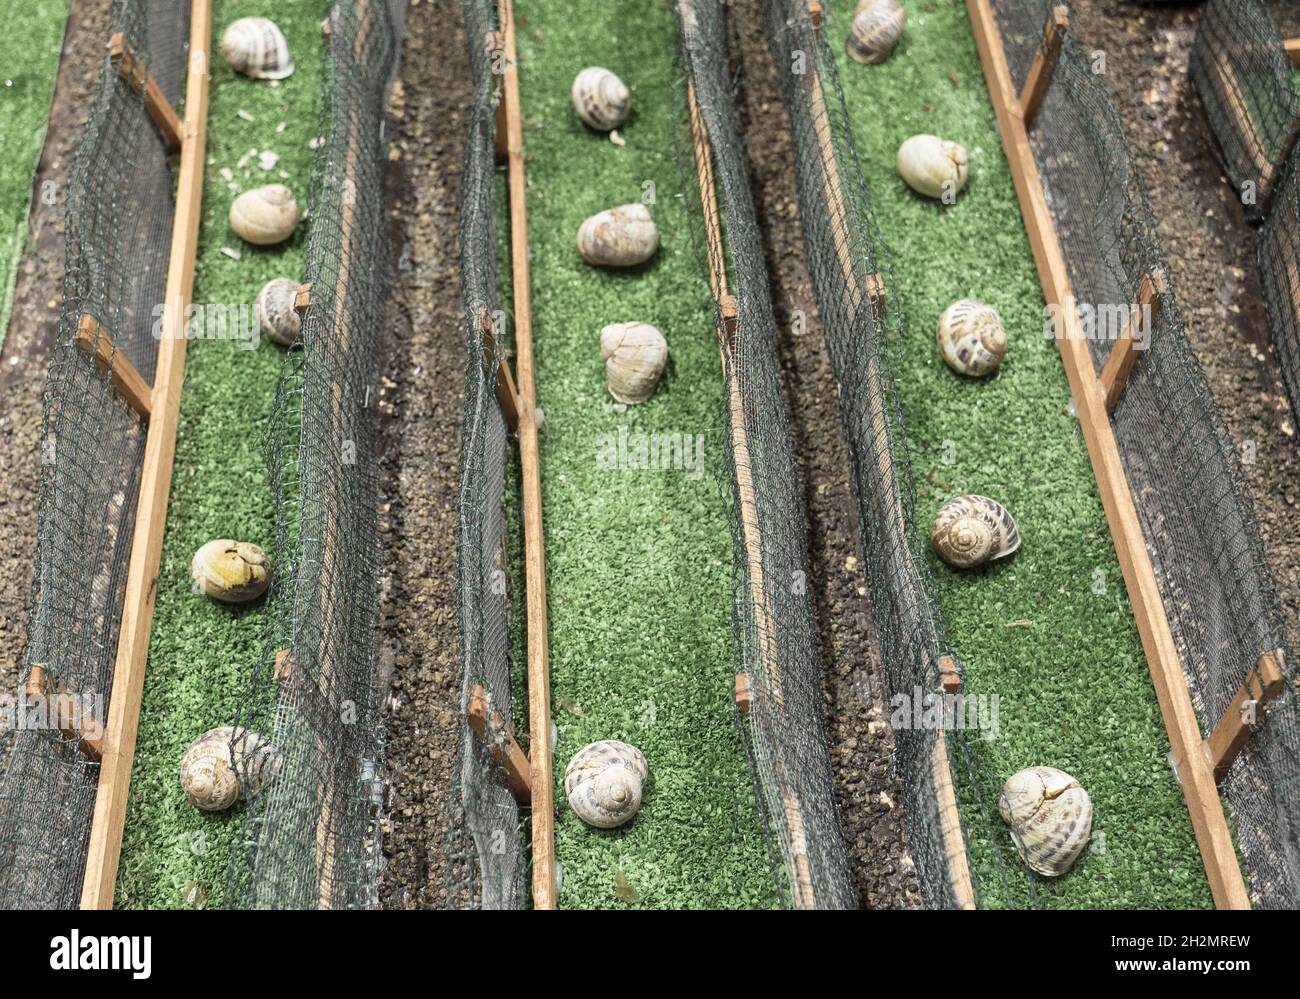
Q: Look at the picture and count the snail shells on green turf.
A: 14